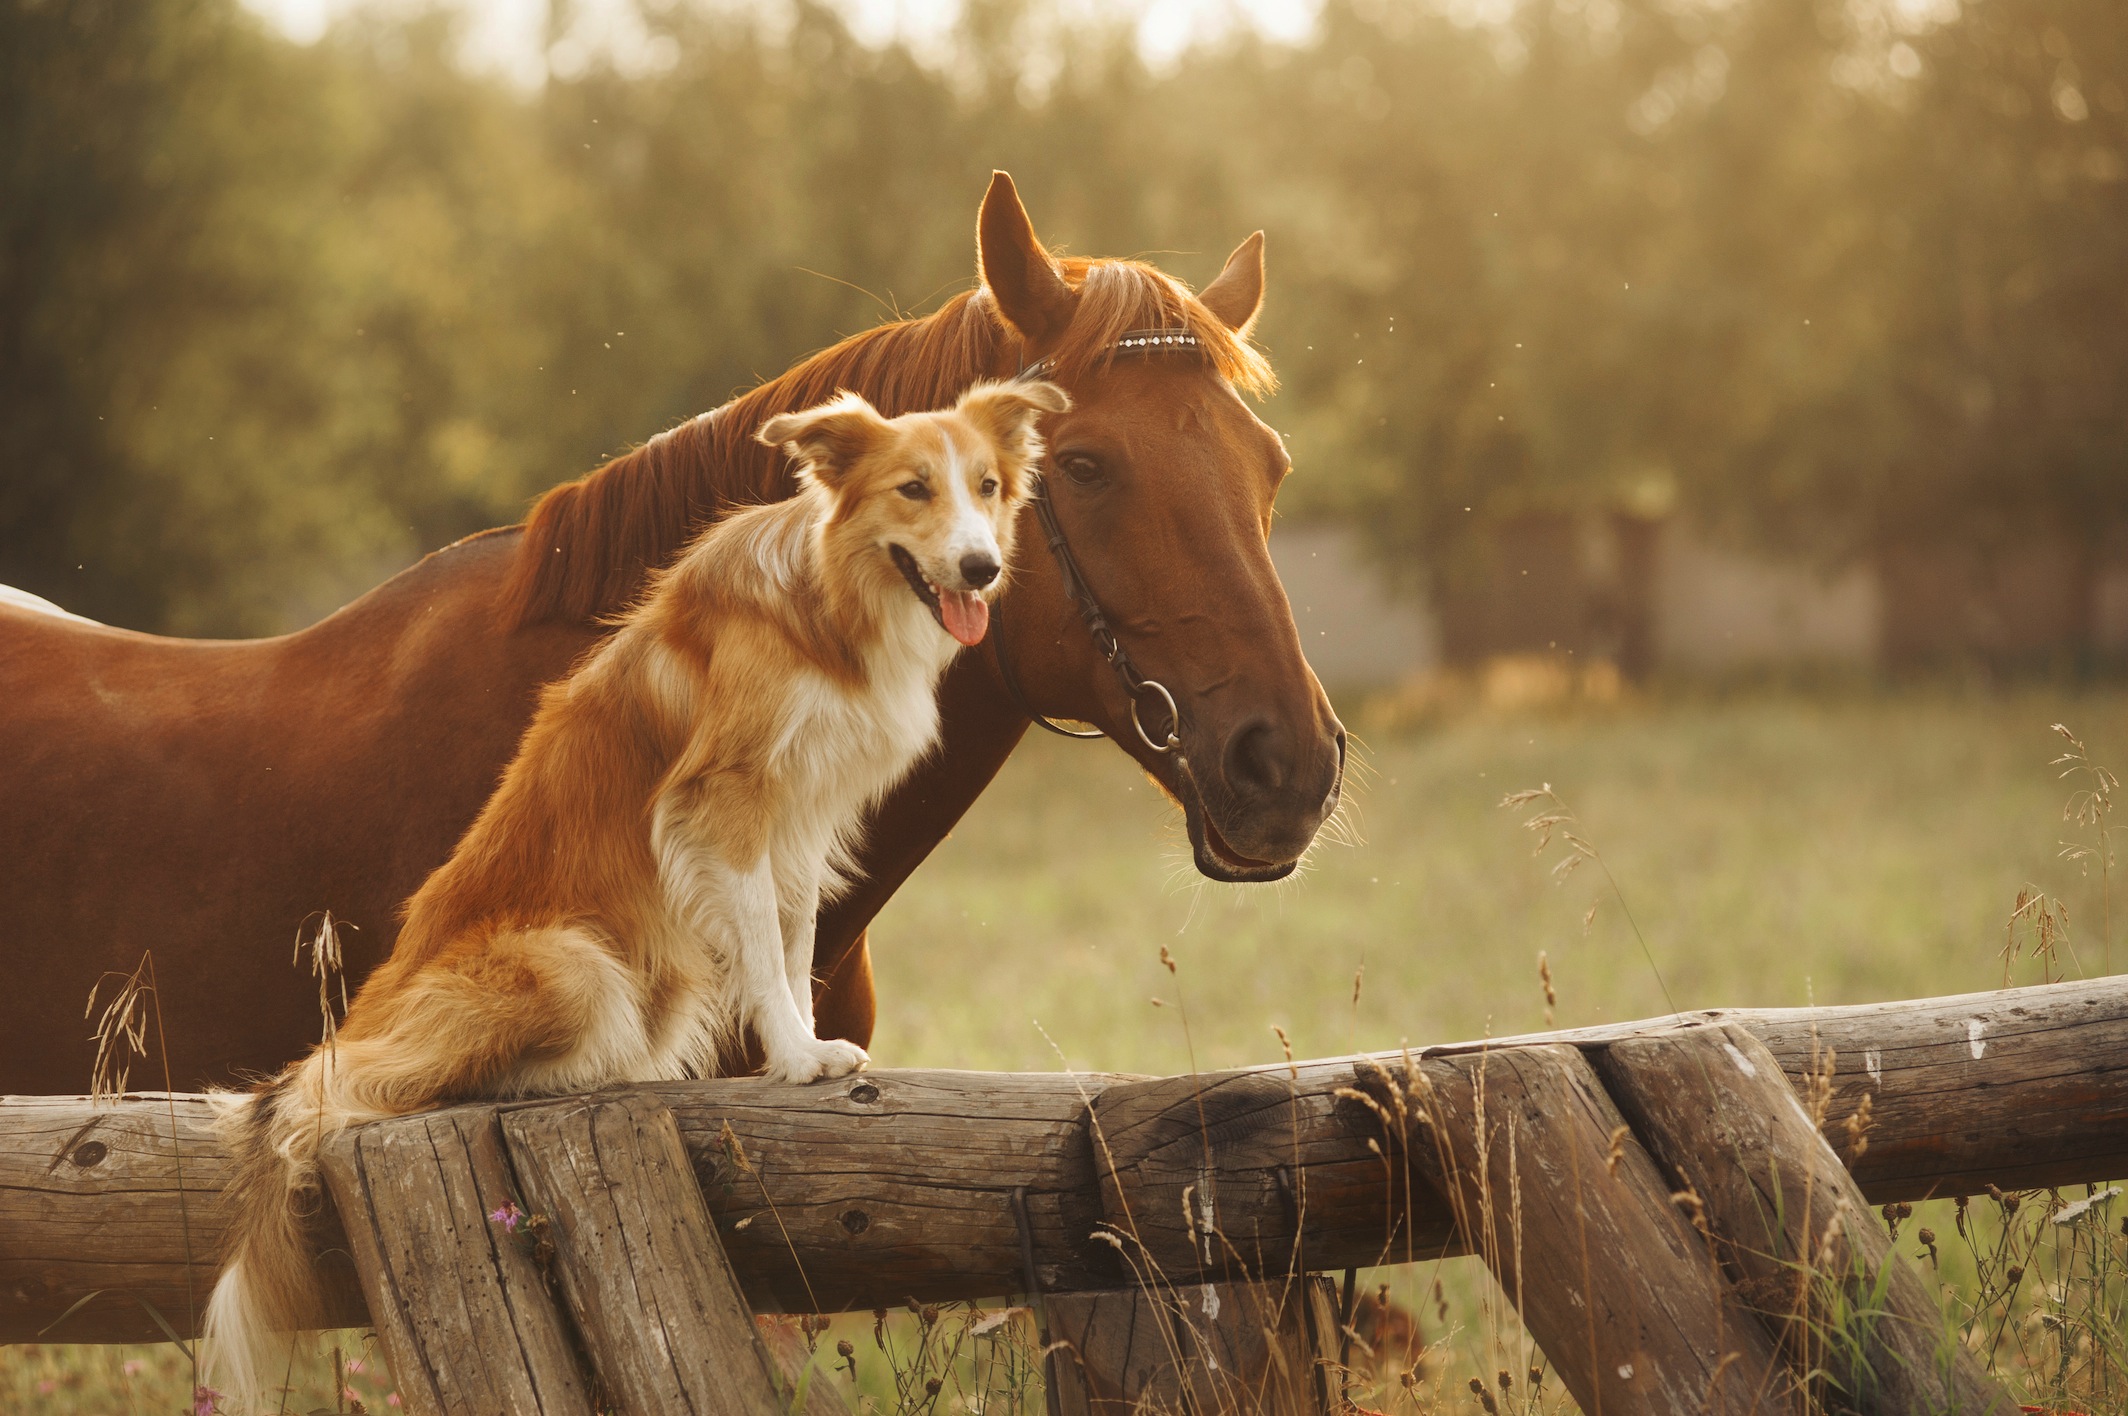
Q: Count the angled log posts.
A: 4